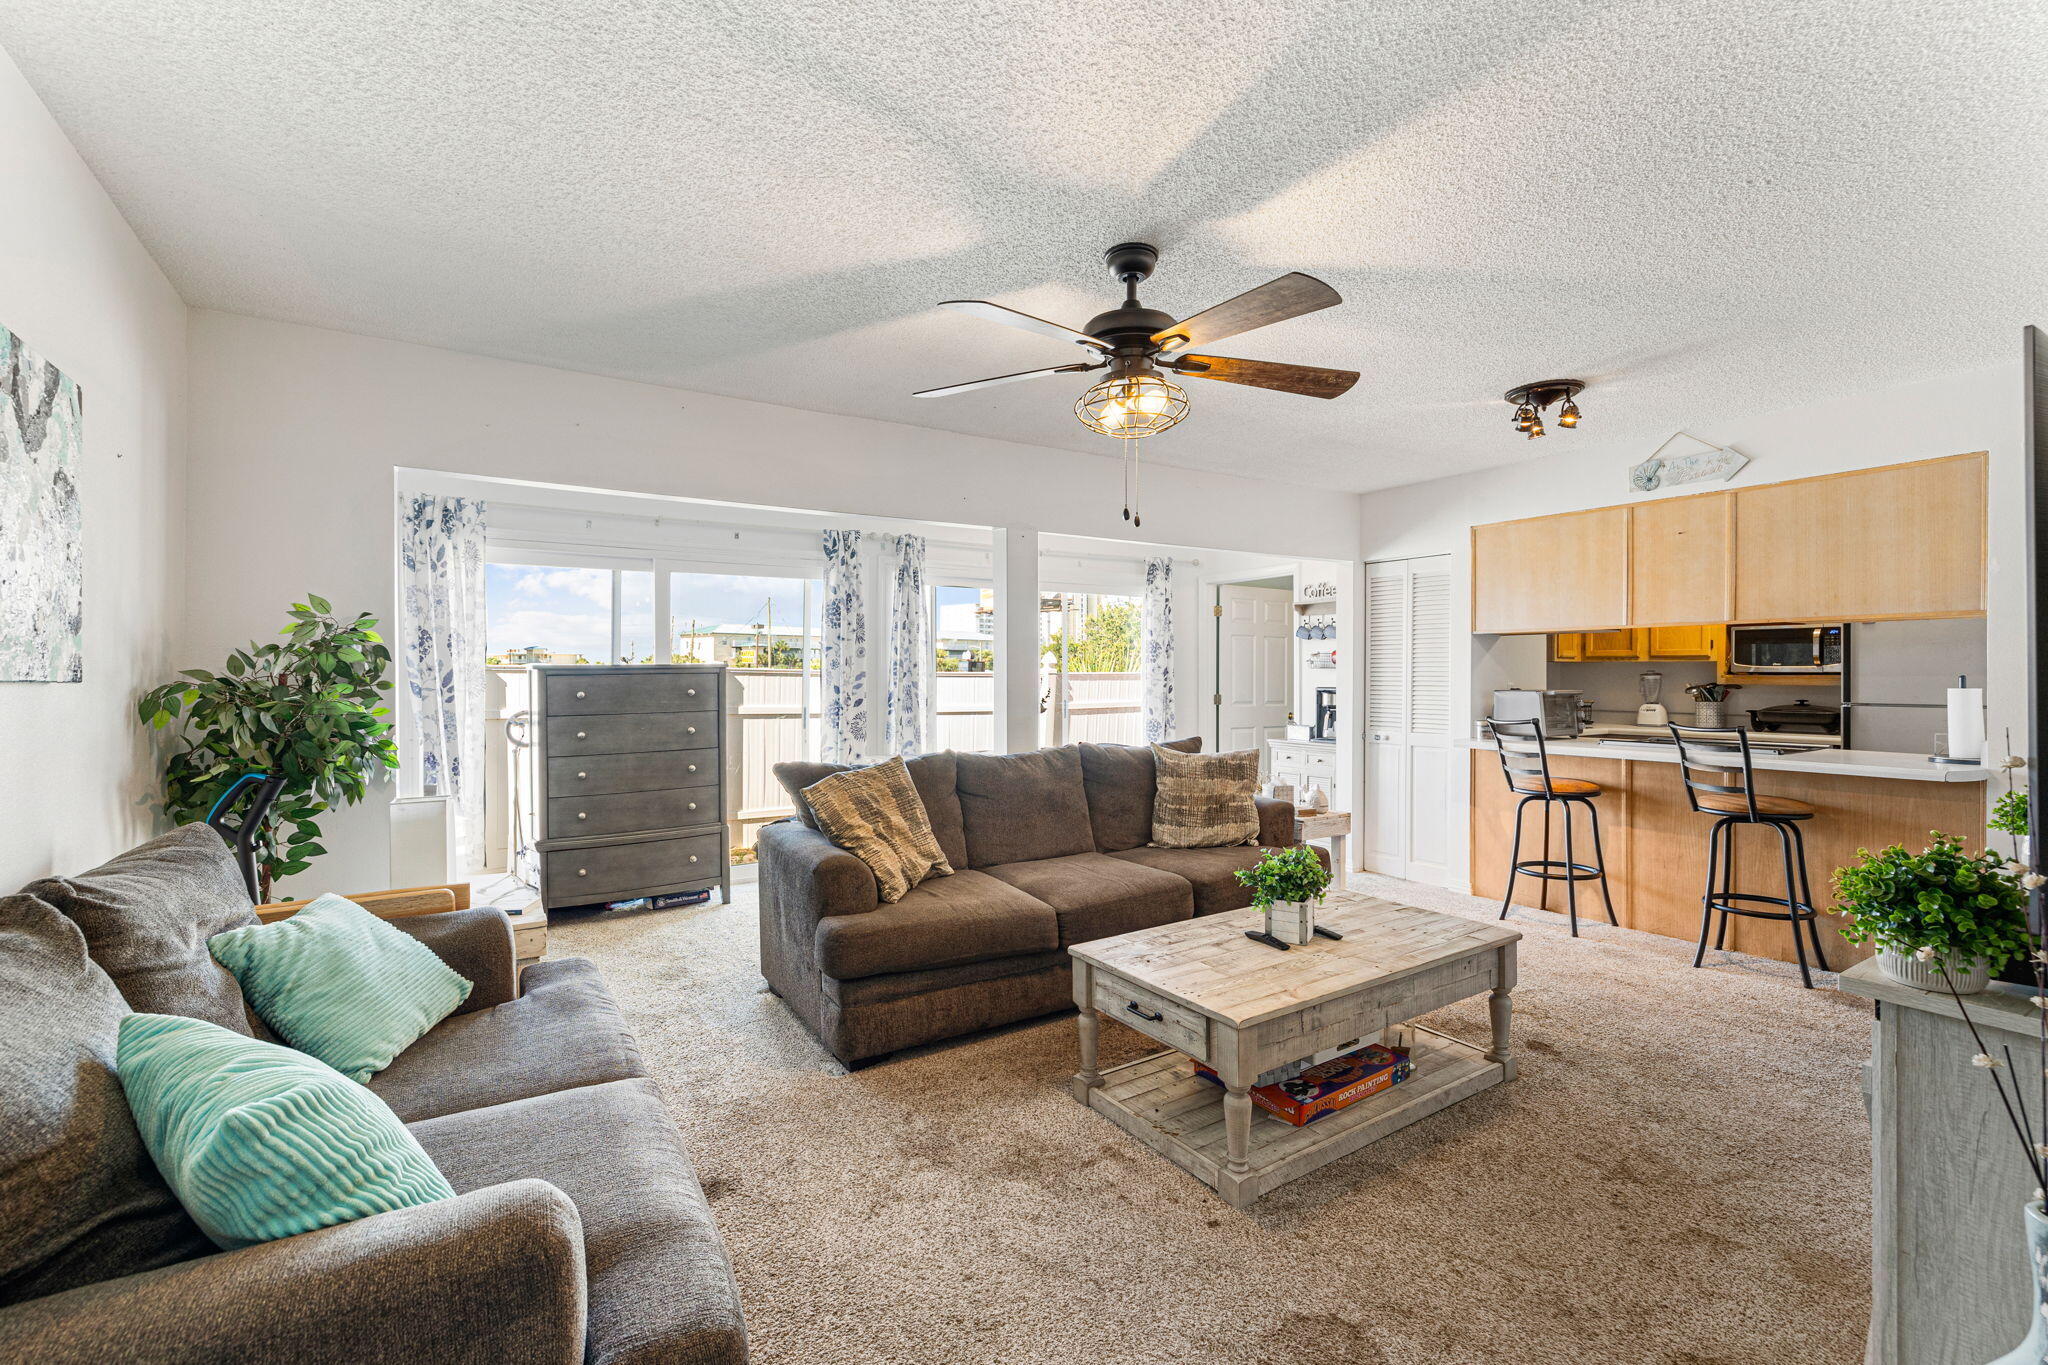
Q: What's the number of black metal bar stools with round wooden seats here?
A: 2